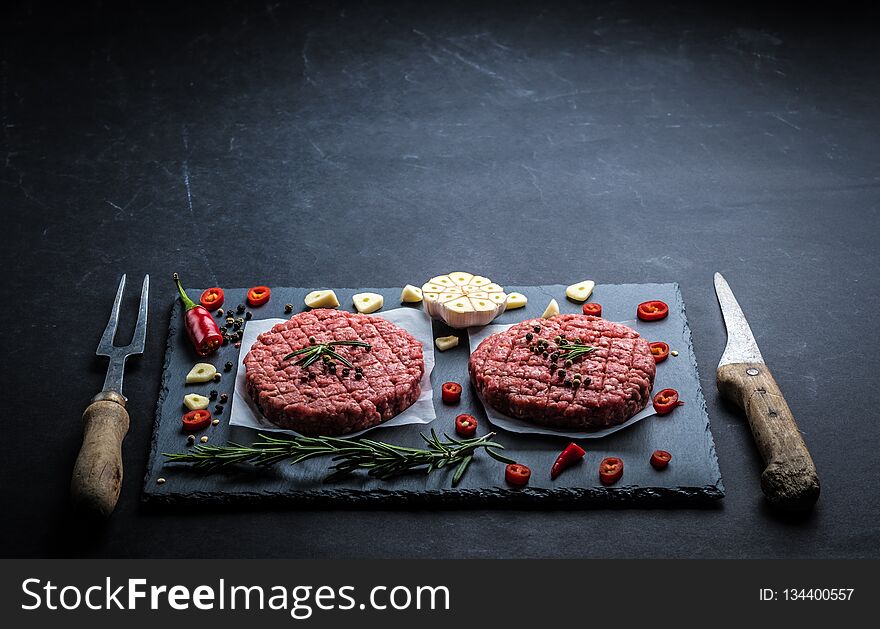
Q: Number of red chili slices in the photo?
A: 12